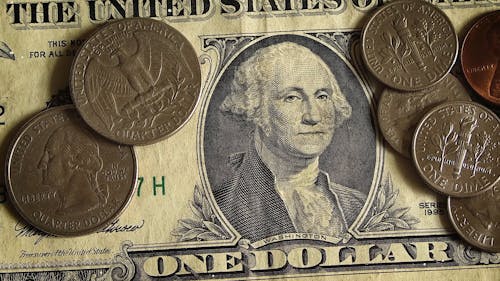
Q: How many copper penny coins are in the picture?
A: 1